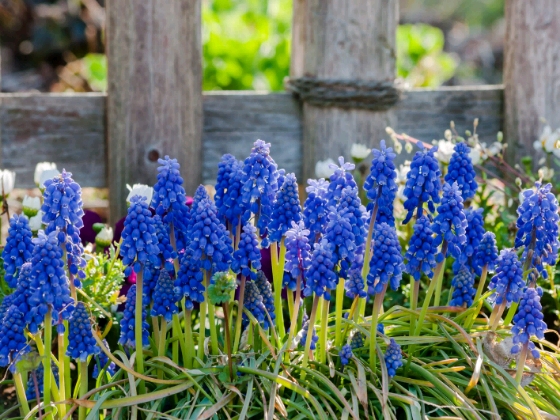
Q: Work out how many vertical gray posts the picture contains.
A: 3